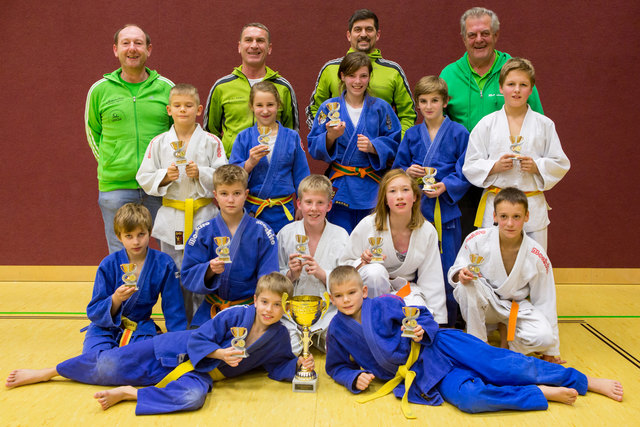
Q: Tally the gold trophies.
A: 13